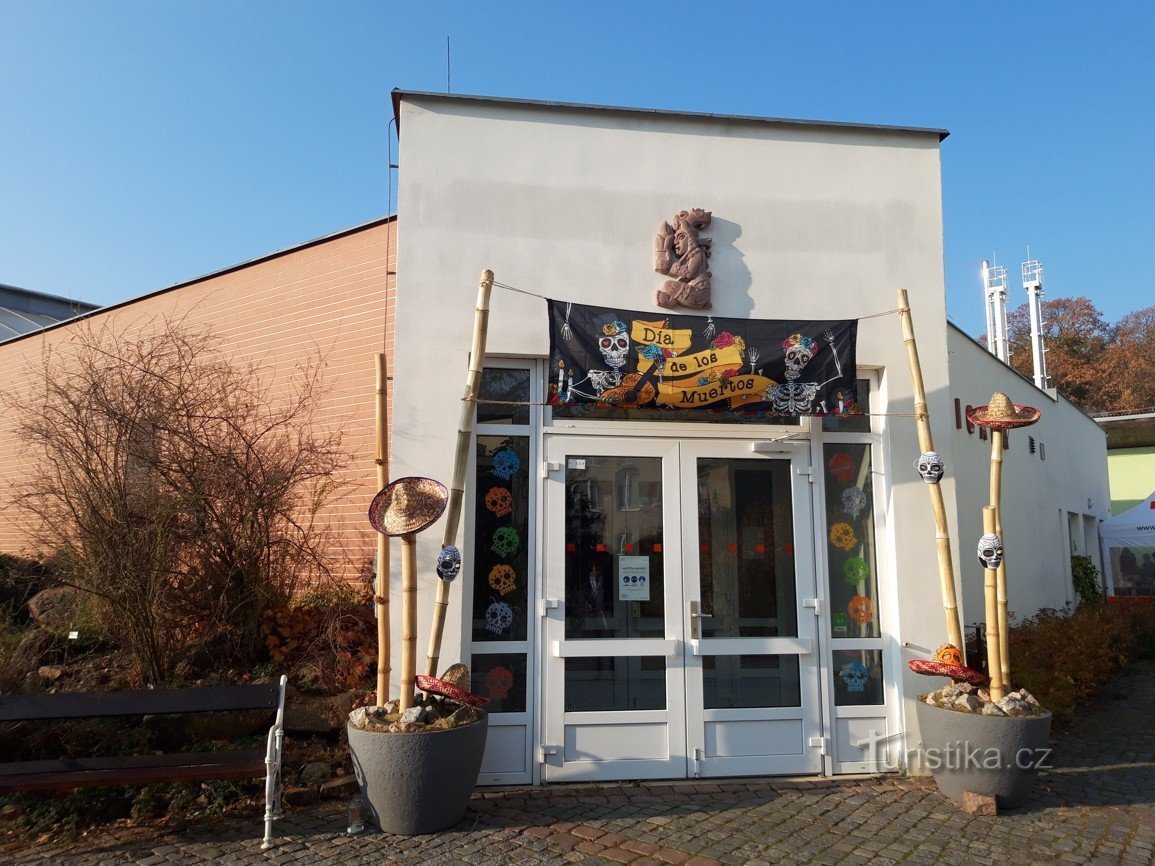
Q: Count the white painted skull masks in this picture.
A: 3